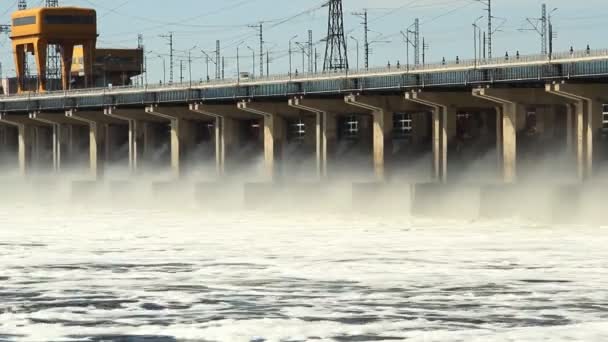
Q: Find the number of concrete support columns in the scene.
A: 12